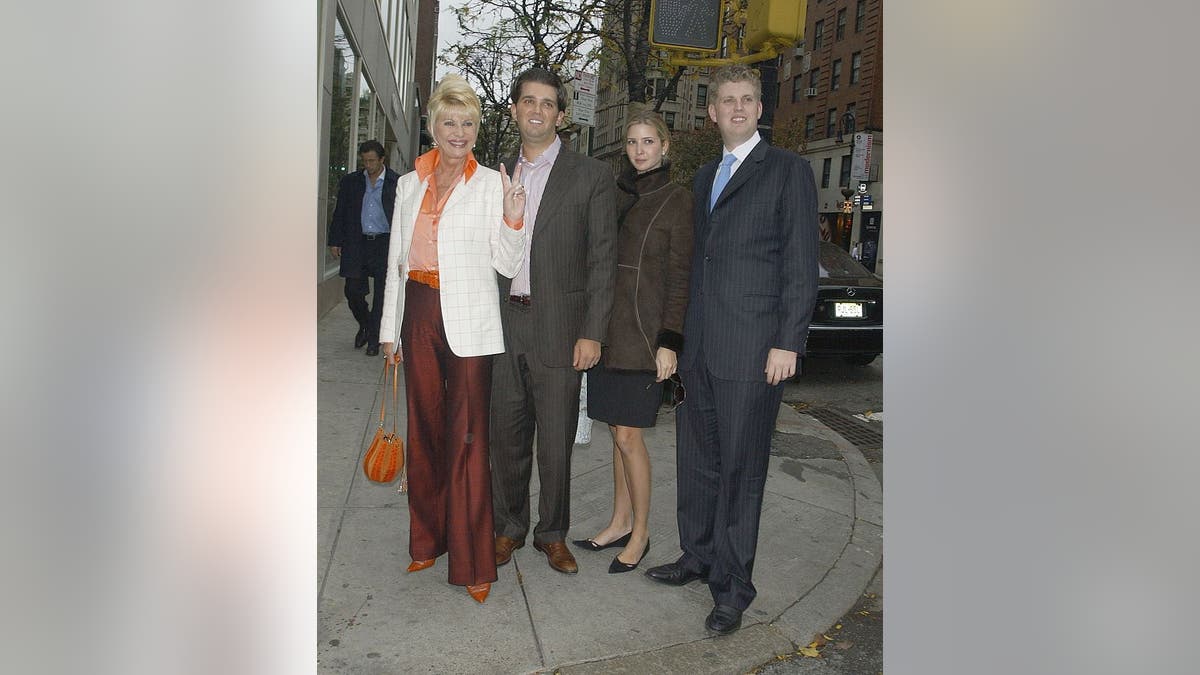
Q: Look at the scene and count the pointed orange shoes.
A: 2